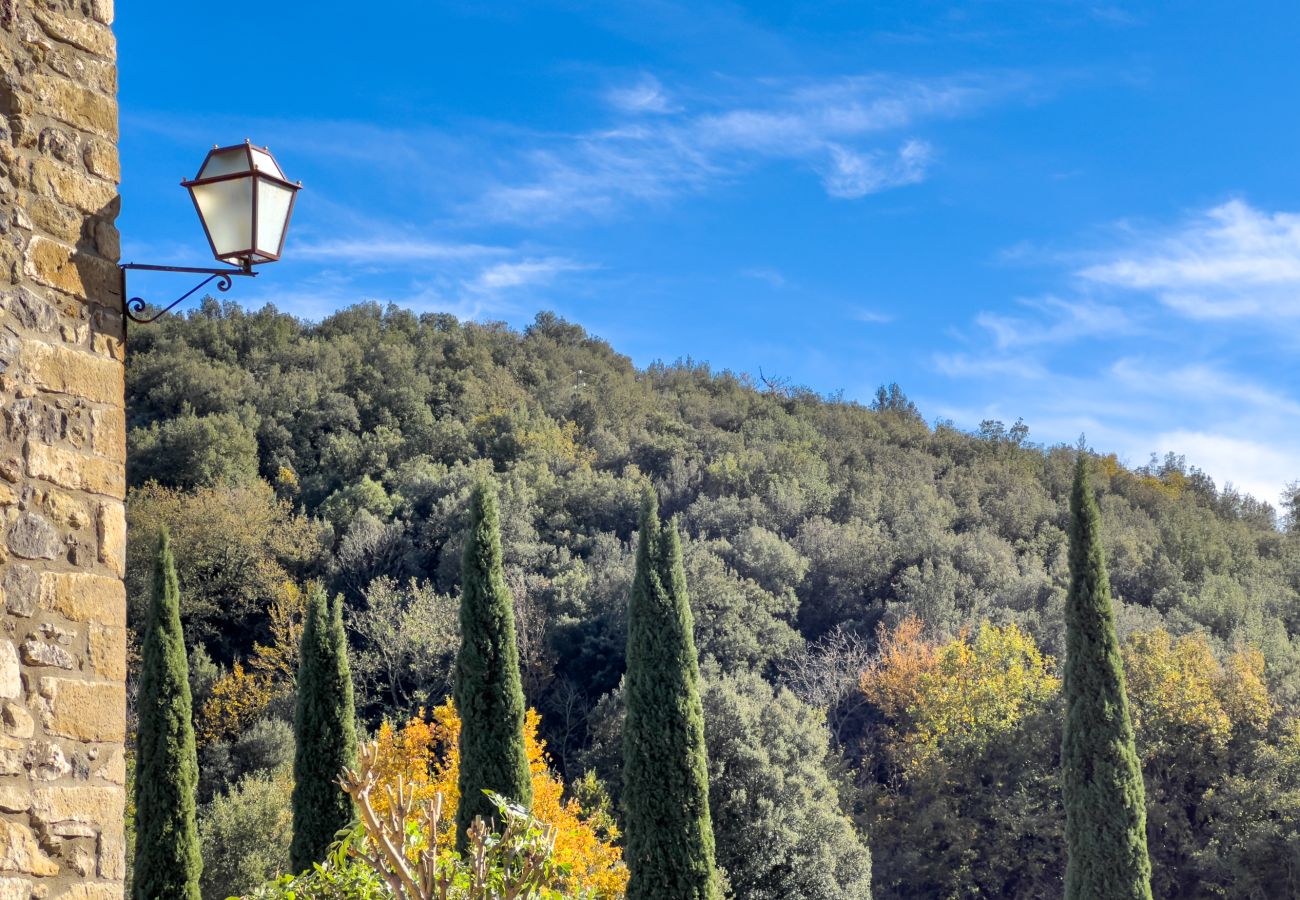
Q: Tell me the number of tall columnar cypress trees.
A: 5